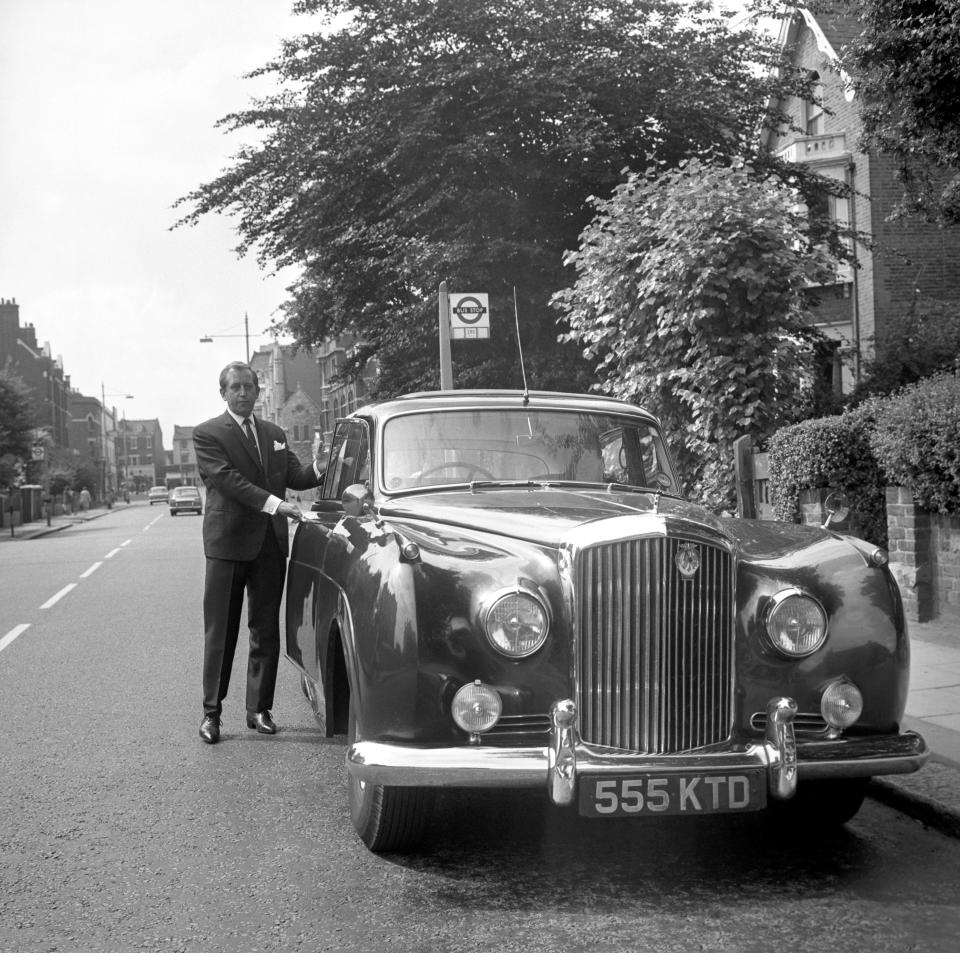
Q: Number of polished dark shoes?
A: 2